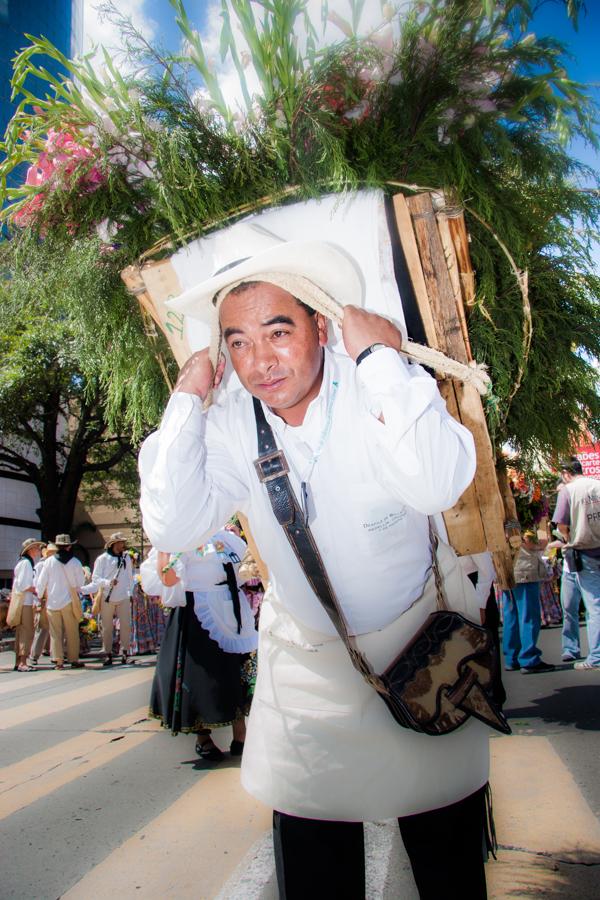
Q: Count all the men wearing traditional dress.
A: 5